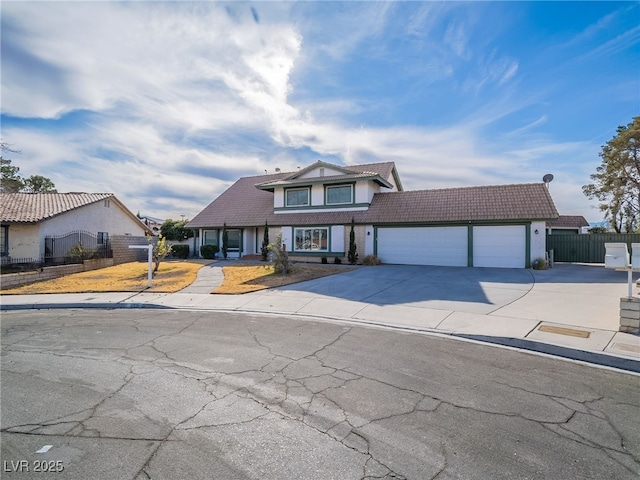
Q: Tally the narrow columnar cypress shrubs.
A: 3